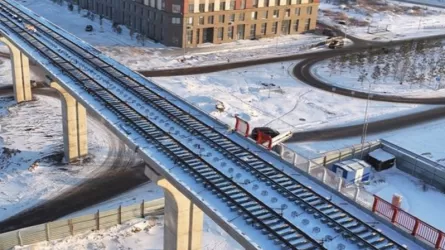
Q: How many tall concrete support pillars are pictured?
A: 3